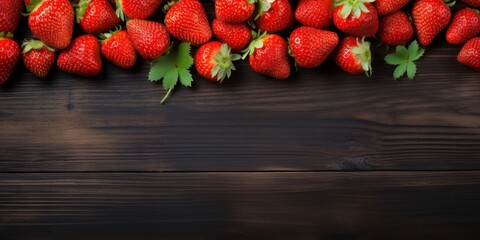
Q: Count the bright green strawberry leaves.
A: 2